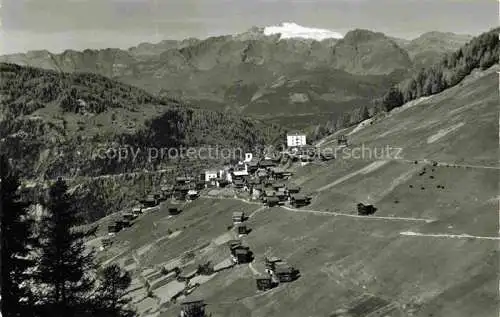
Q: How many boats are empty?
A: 0